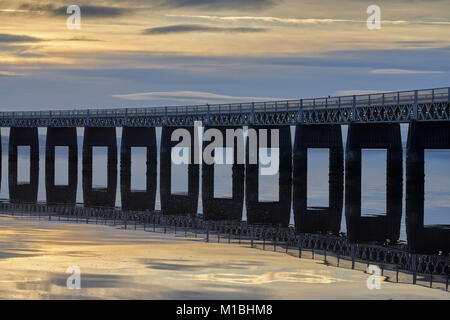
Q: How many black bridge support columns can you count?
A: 10